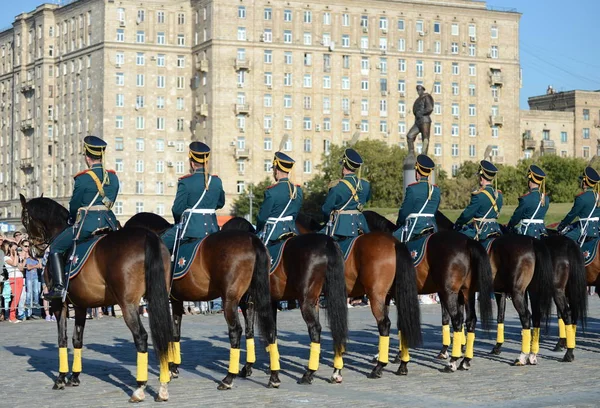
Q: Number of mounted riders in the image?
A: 8